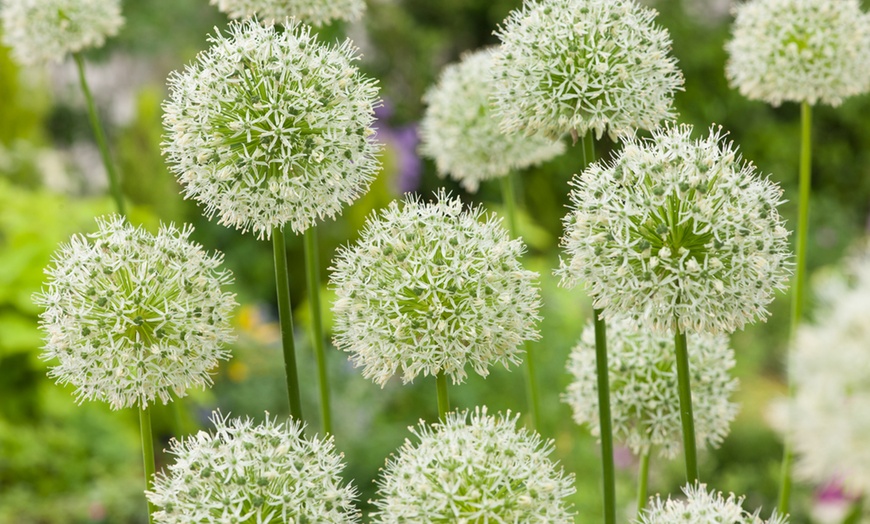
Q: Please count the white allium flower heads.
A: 14